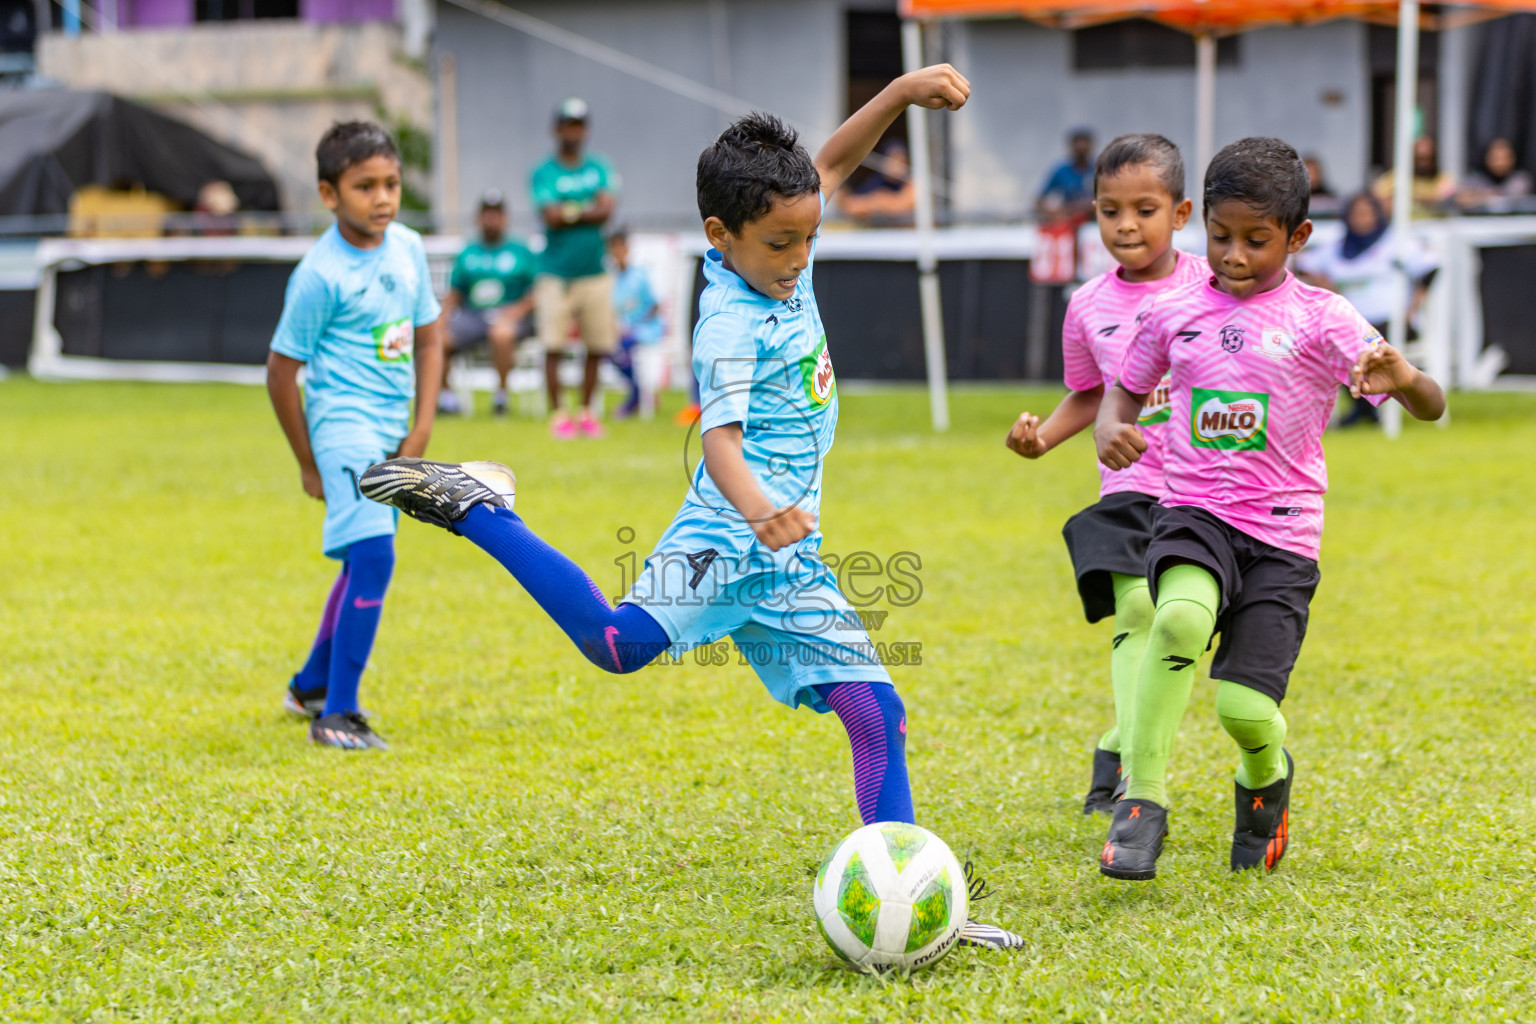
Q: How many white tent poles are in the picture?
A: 3